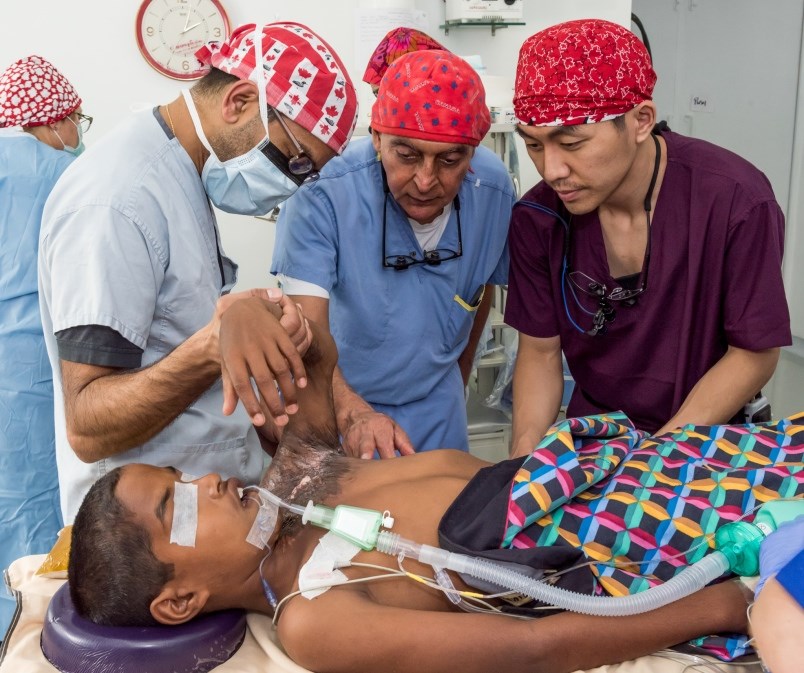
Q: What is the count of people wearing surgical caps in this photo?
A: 5